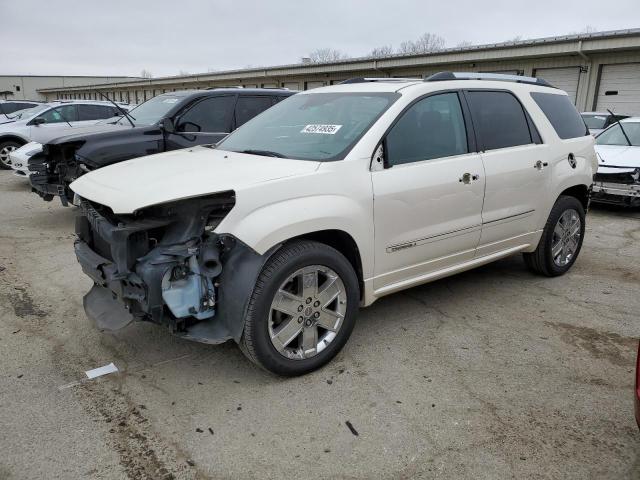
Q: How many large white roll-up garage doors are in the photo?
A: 2